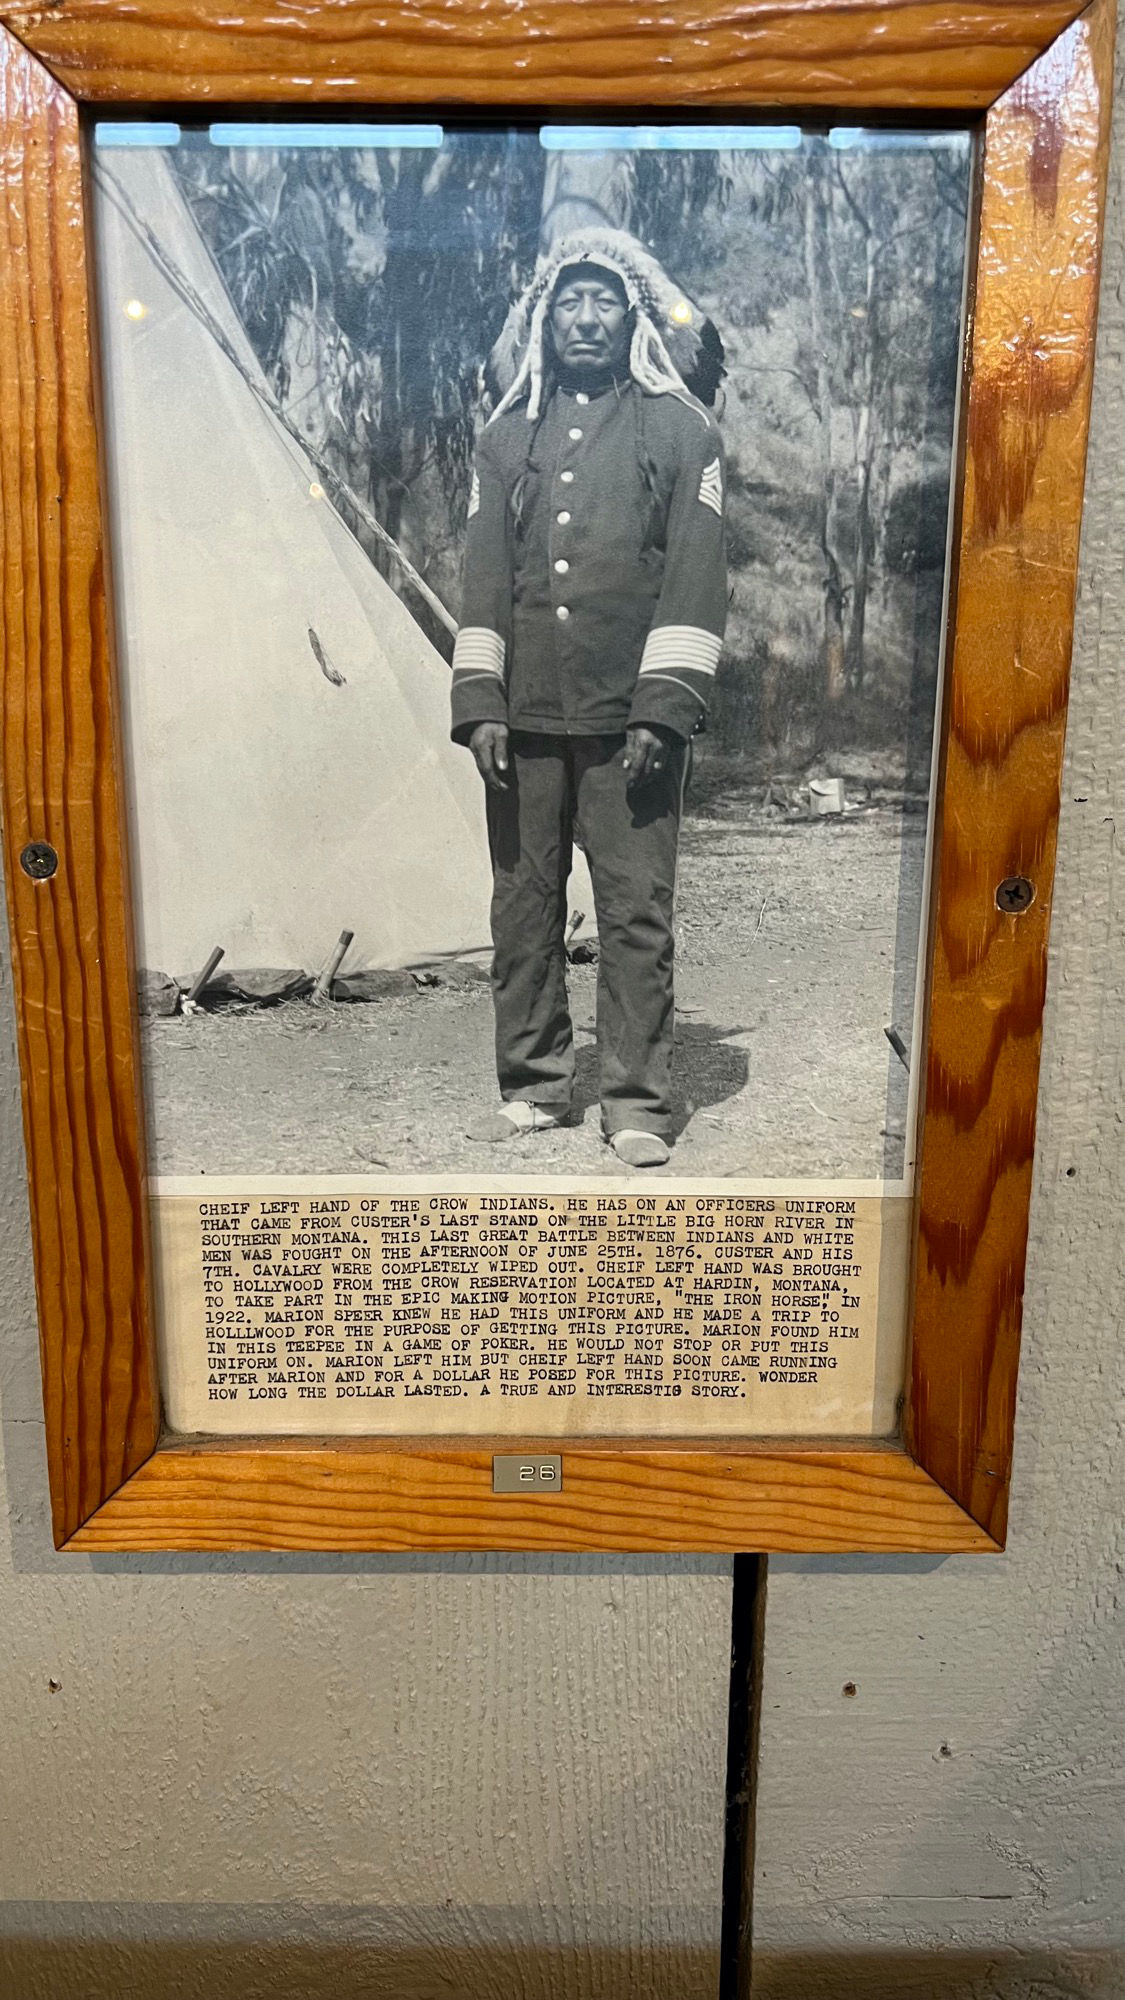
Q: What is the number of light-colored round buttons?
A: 6